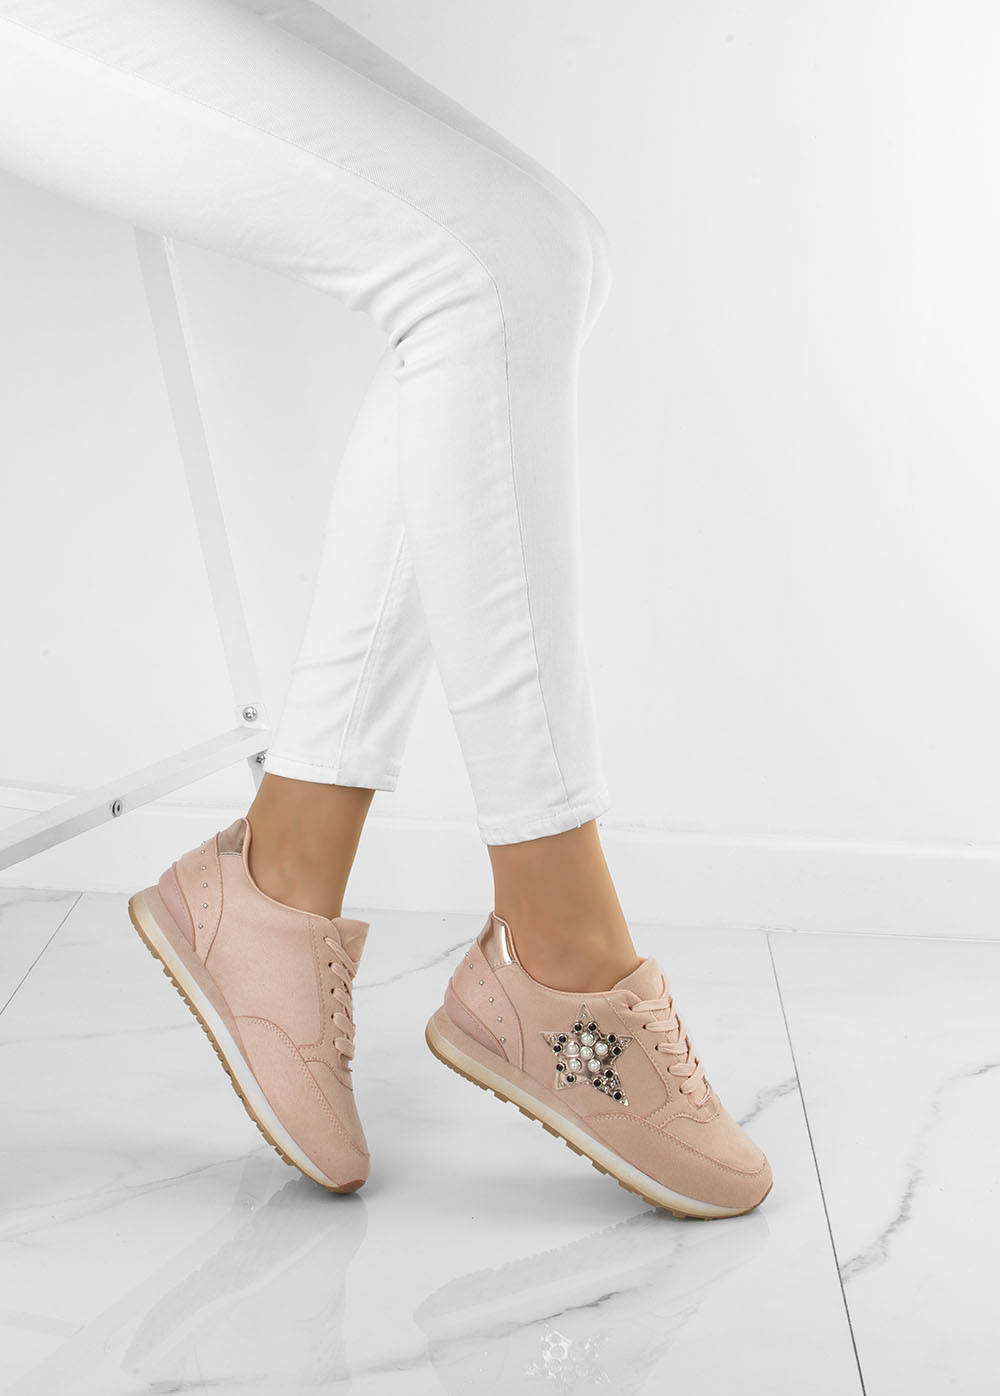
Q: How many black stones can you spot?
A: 11